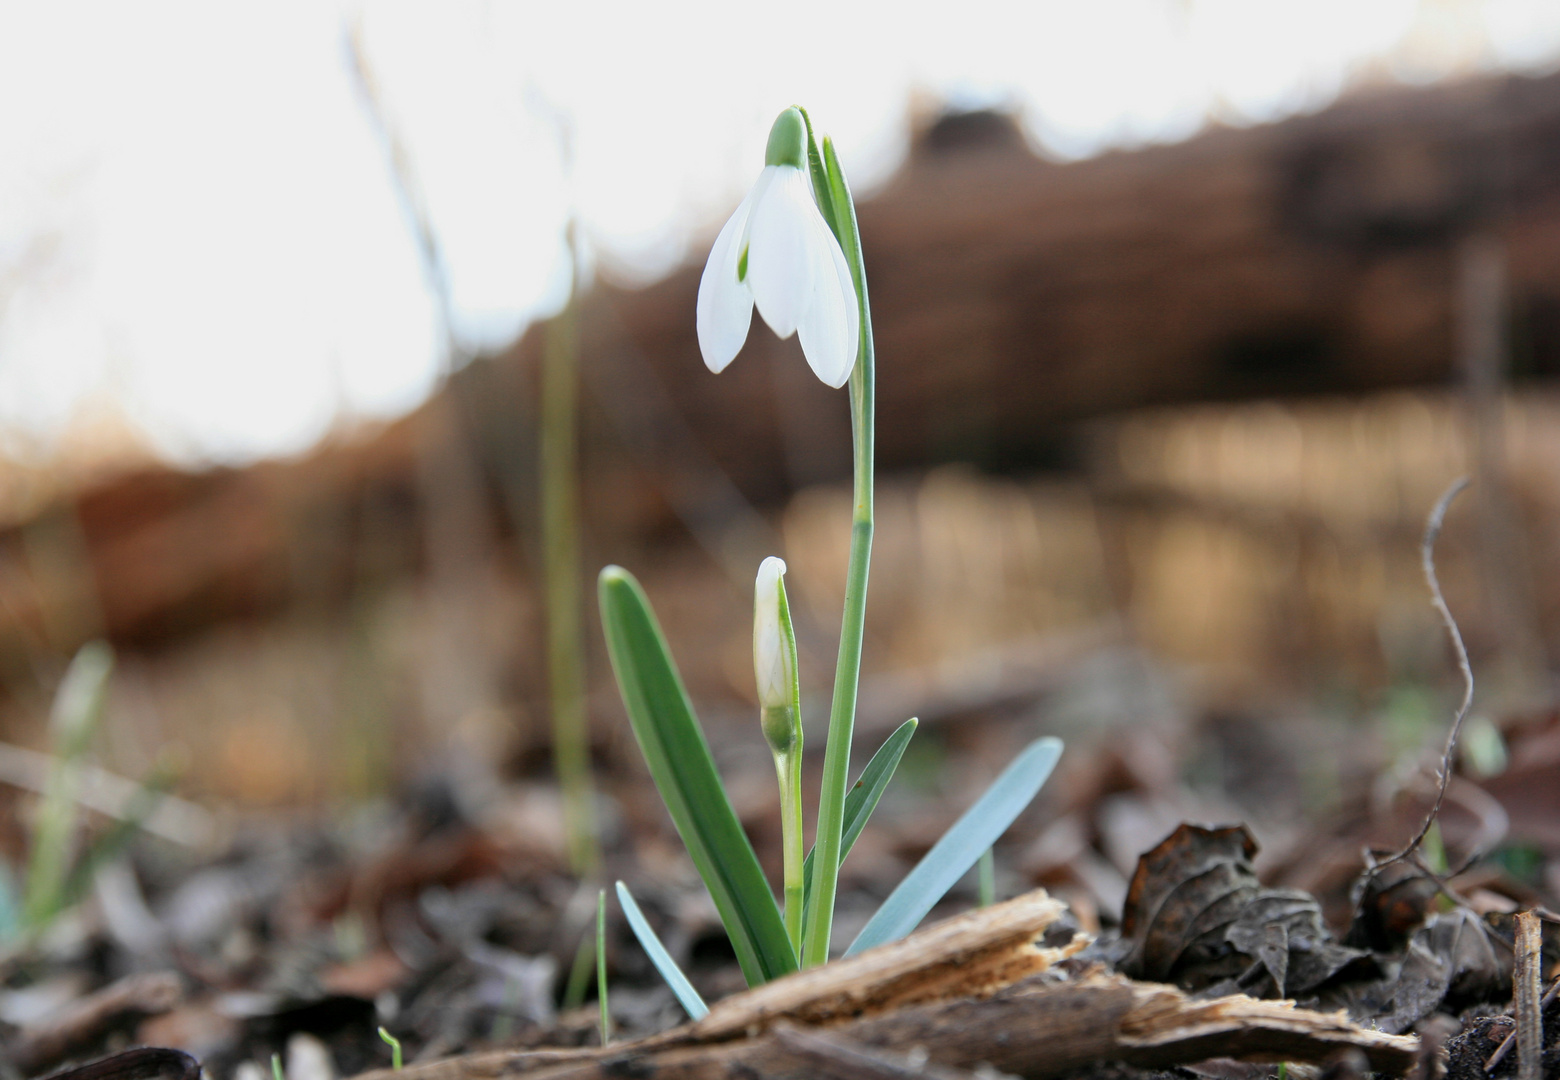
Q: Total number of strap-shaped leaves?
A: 4